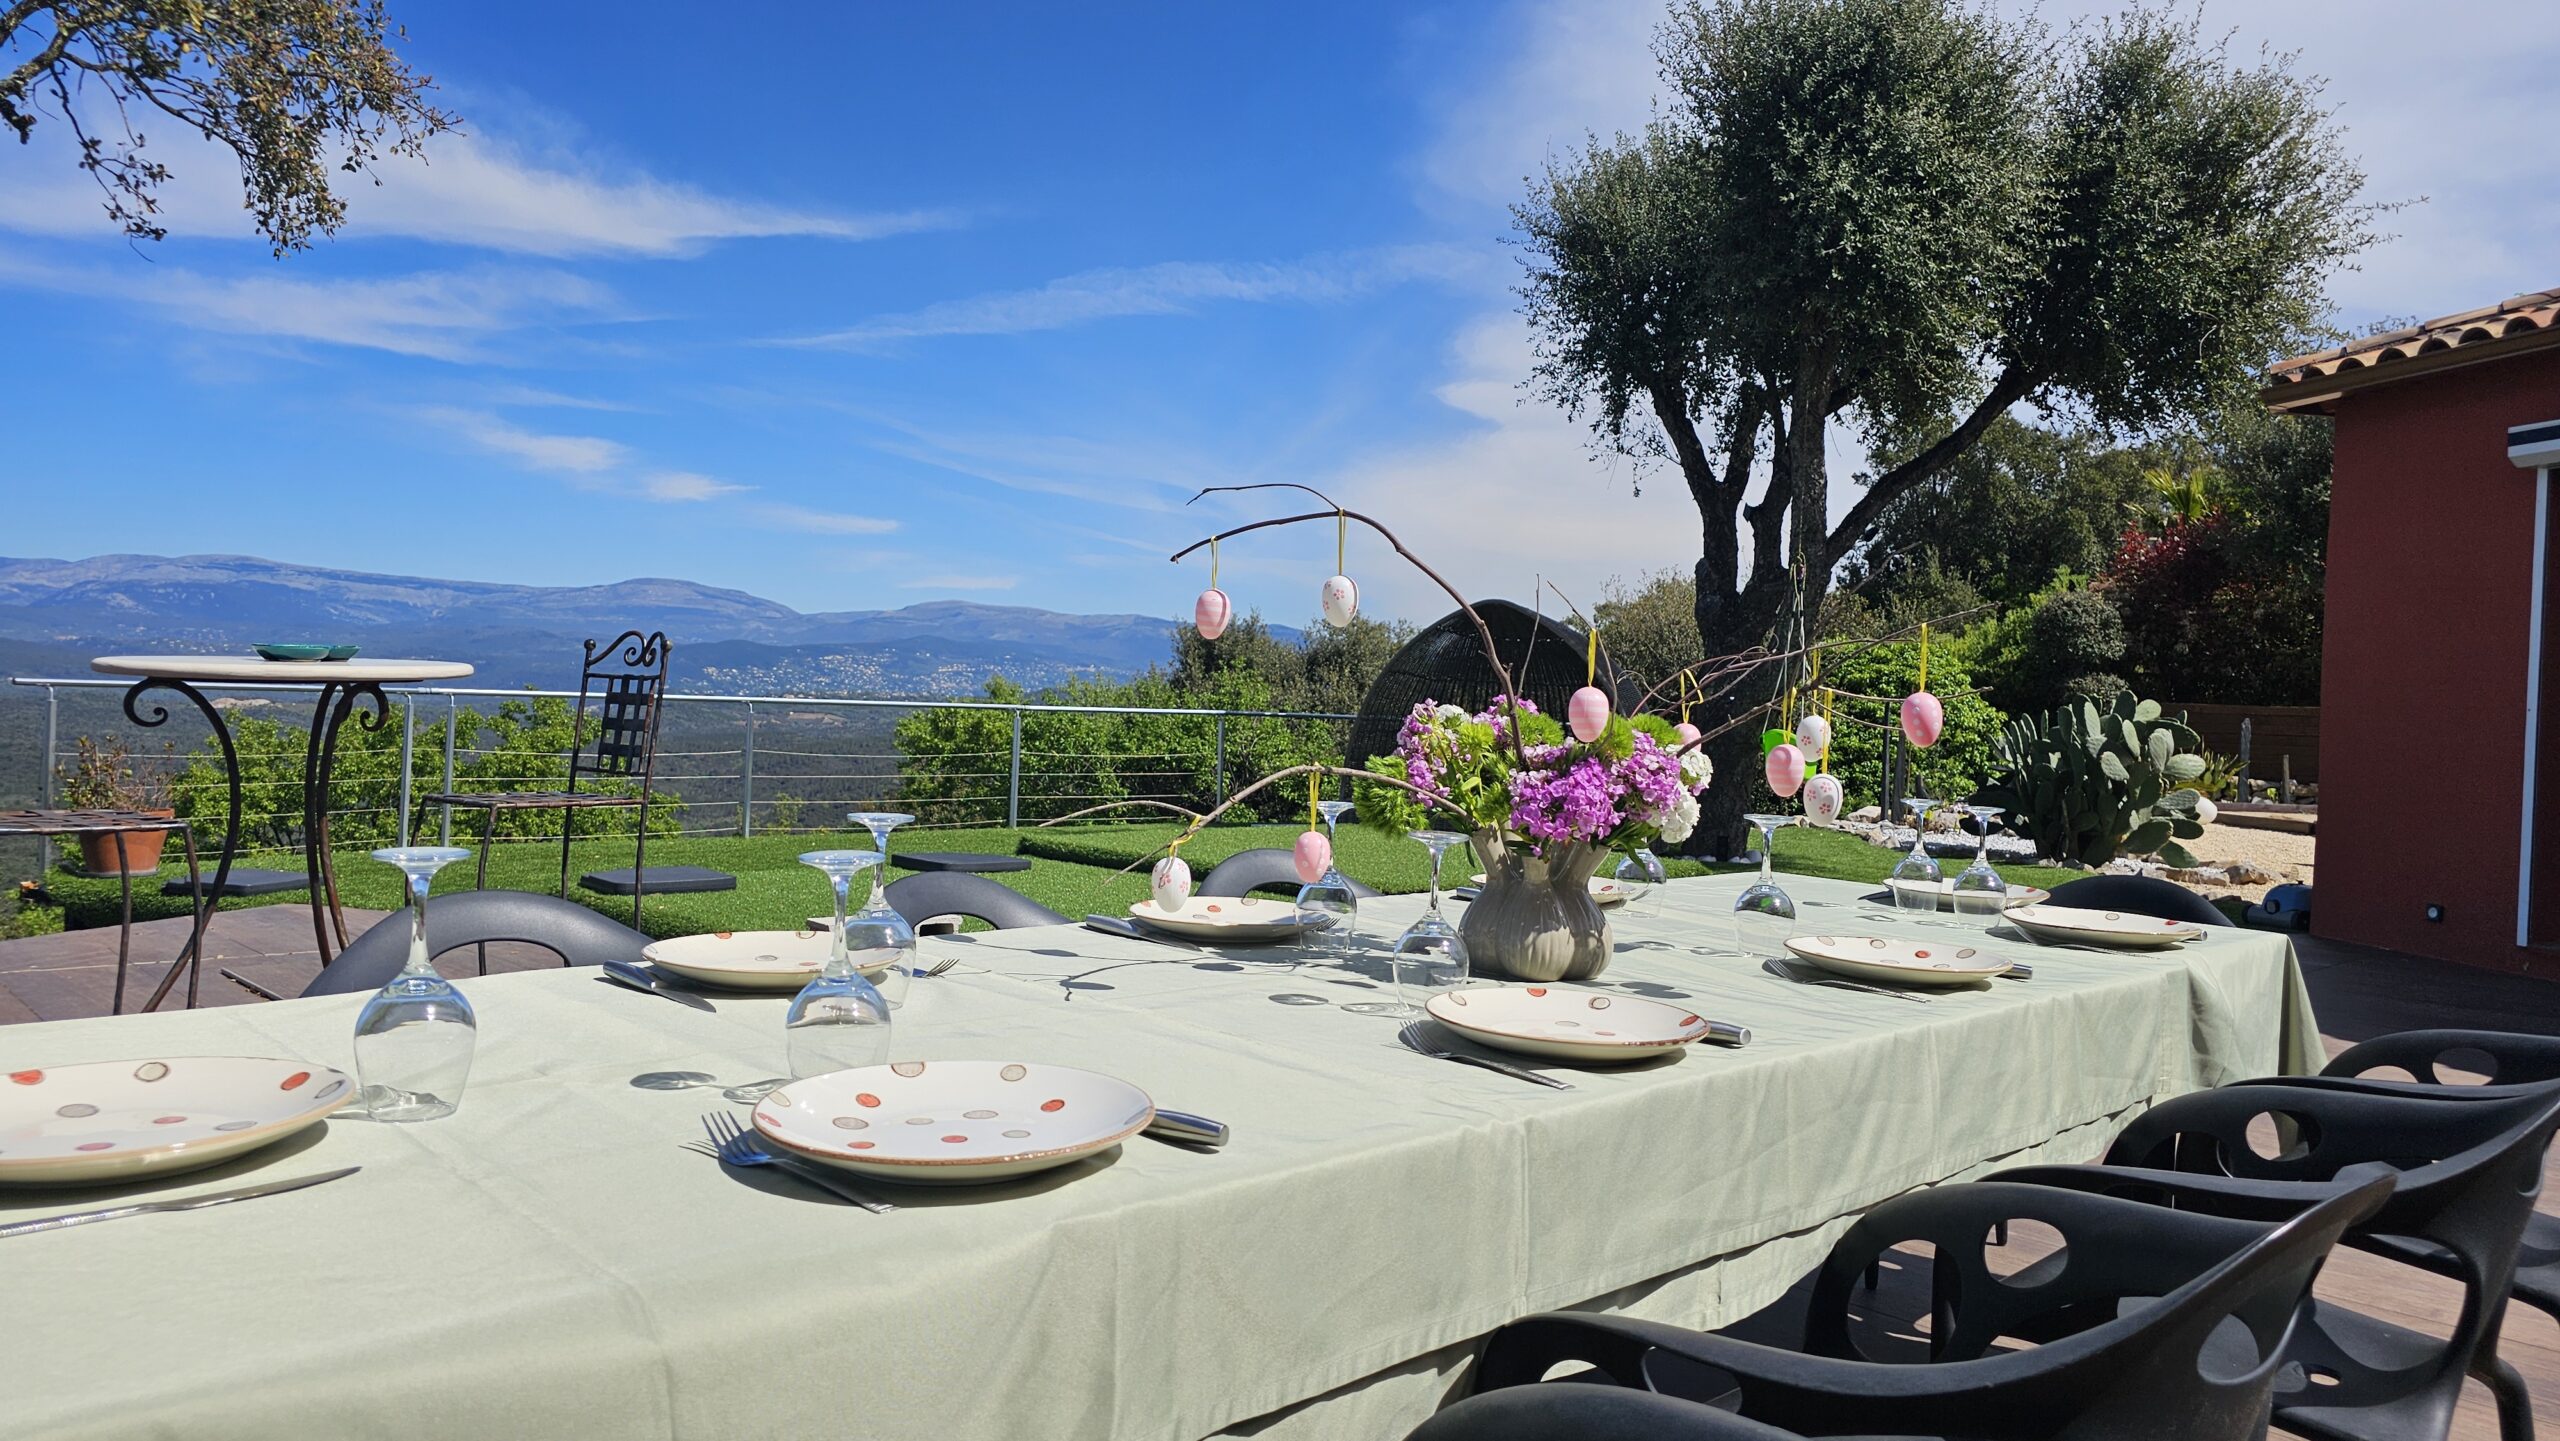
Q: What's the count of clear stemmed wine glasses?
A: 9